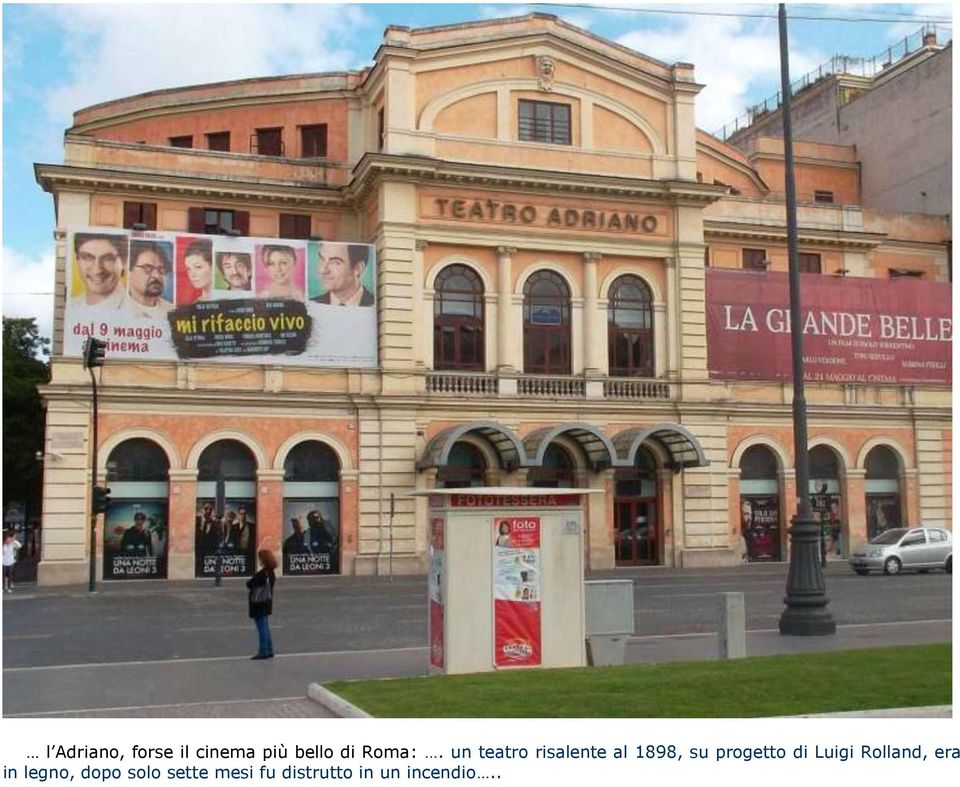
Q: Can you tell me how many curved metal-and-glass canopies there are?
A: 3